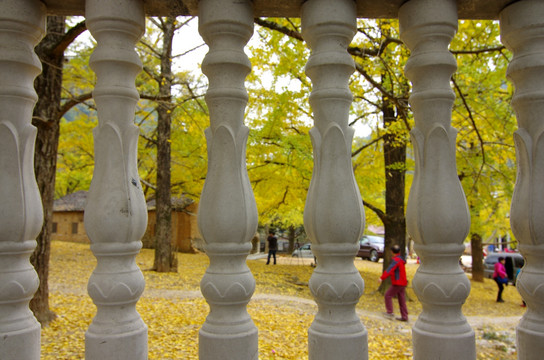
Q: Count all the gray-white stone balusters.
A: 6